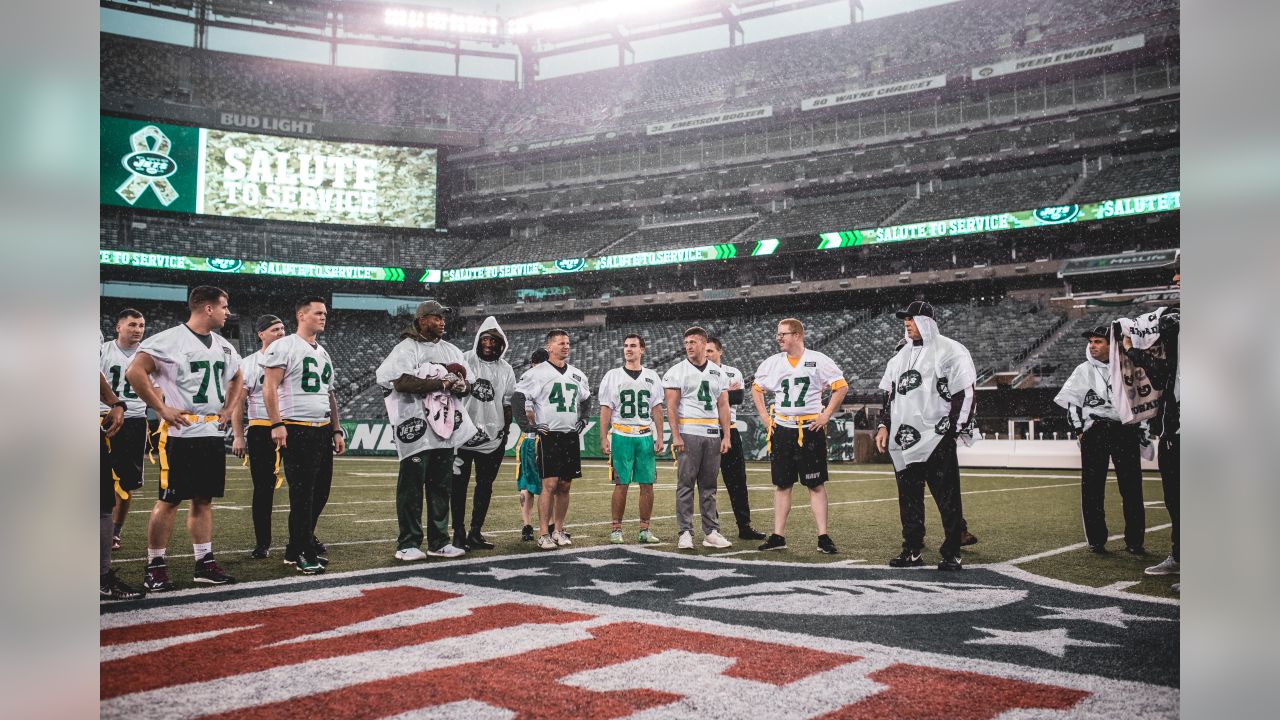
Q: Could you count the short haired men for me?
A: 8